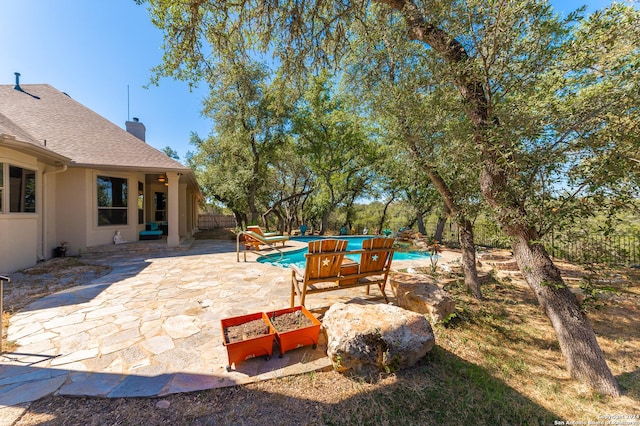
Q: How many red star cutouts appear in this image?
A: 0